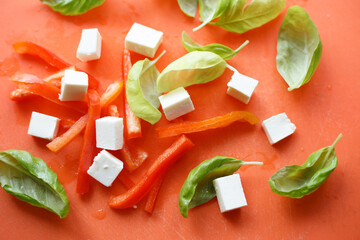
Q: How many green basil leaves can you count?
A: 11